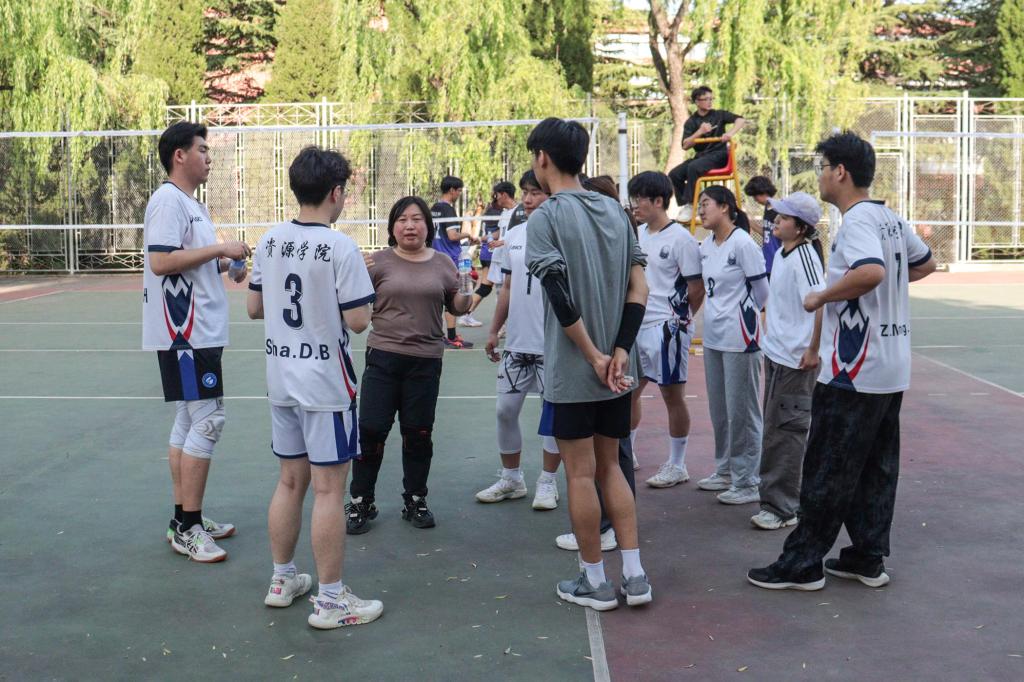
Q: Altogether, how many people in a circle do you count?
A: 10